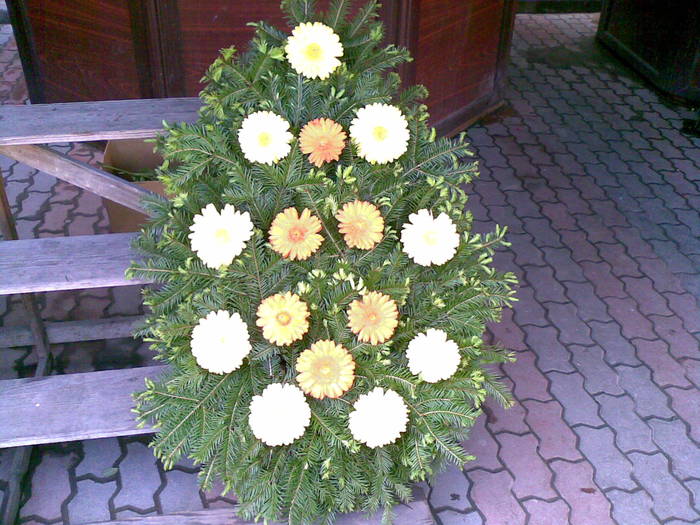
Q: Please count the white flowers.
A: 9